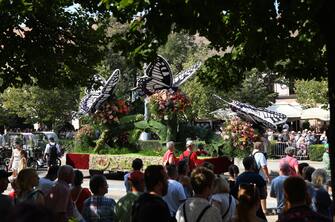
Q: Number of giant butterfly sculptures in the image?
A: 3